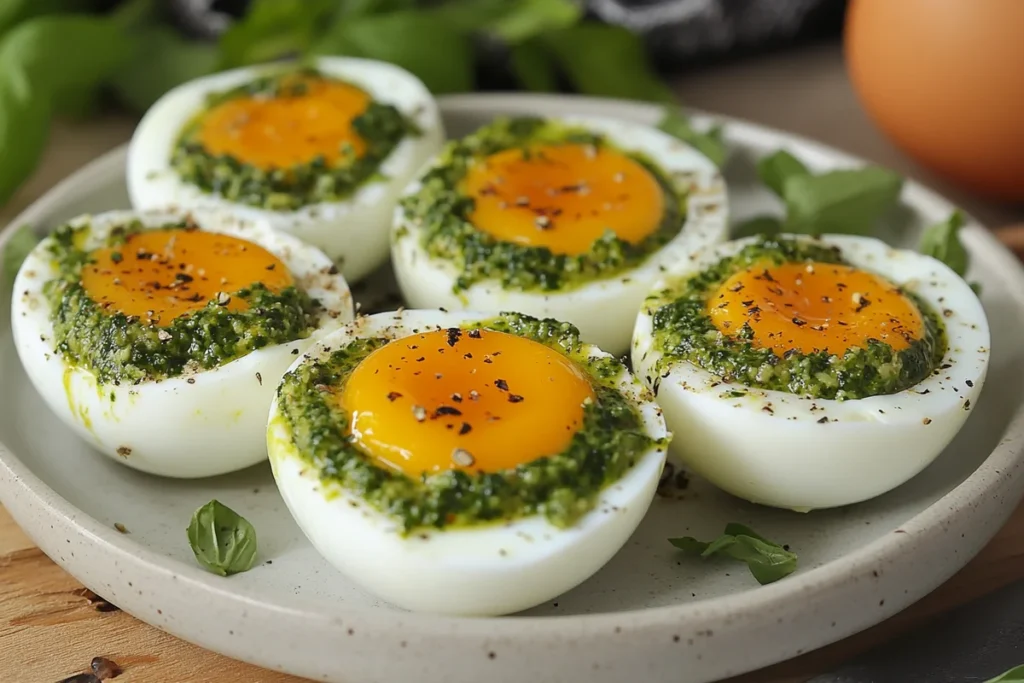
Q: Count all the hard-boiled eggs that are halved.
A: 5